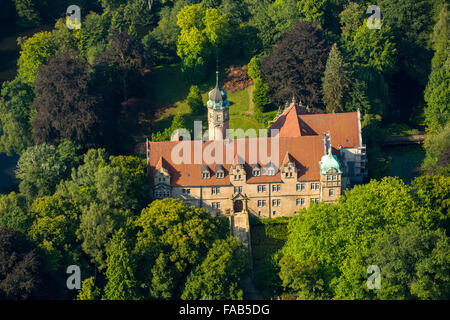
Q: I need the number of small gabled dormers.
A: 4